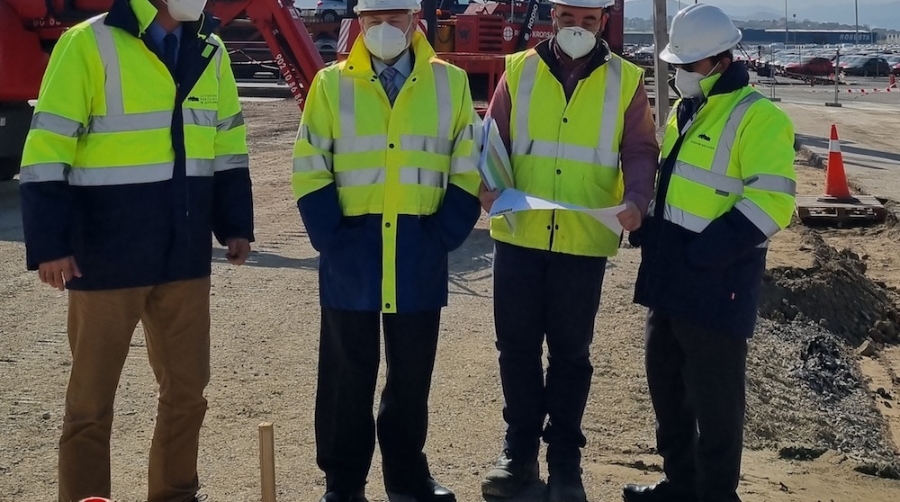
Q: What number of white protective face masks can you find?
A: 4